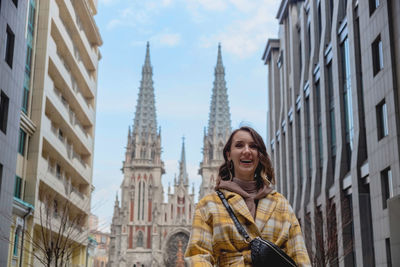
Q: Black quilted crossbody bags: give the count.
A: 1